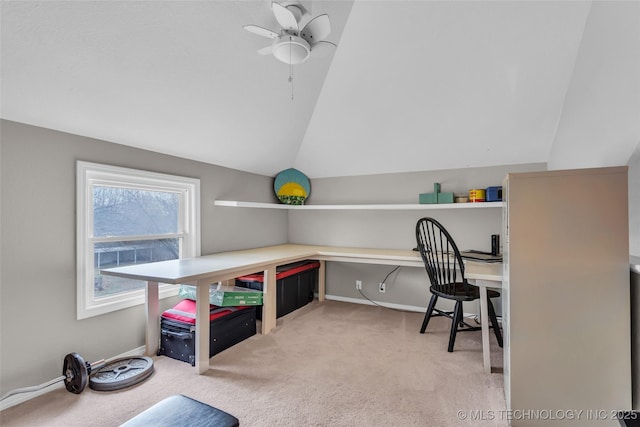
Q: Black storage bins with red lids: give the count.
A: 2